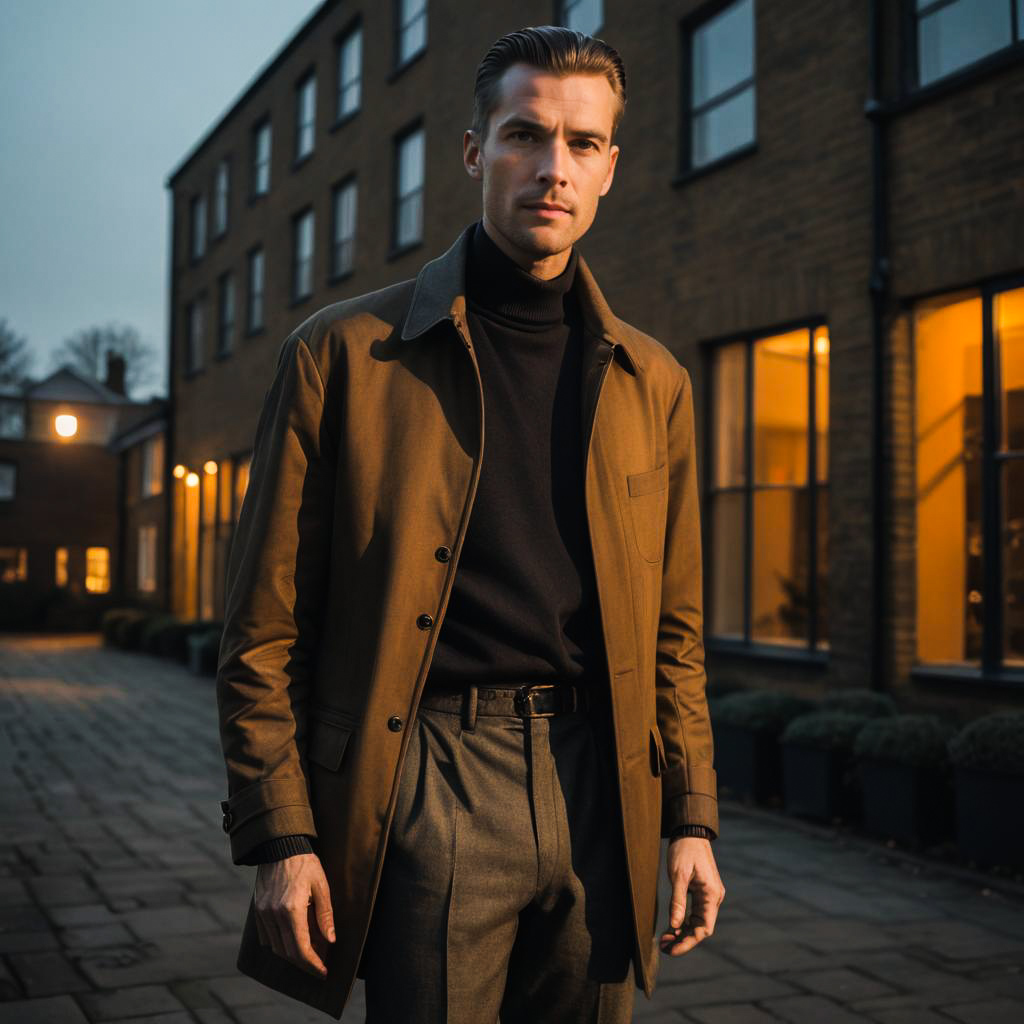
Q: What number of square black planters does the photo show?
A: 4